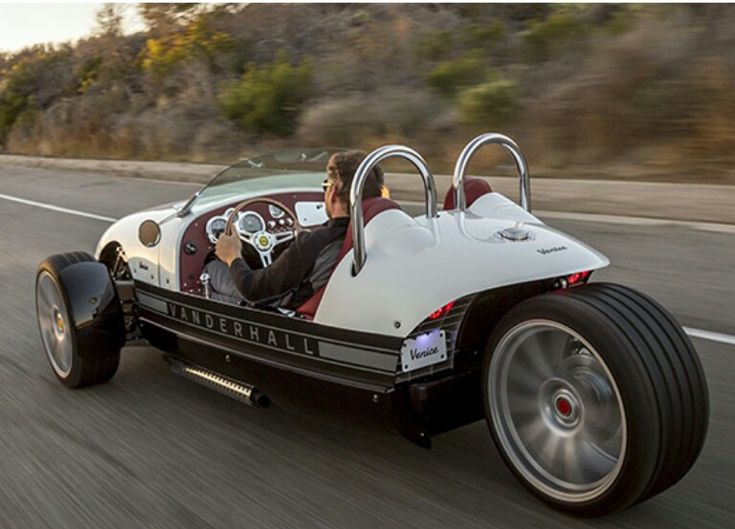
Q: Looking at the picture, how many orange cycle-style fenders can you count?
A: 0